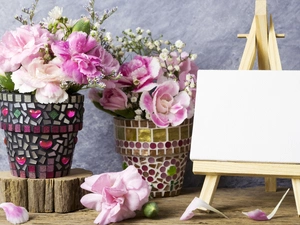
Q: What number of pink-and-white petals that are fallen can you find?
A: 3